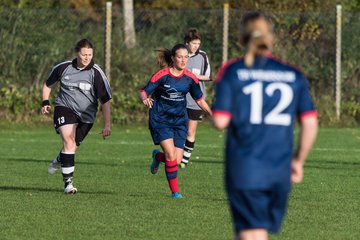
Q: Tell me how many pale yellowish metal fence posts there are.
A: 3